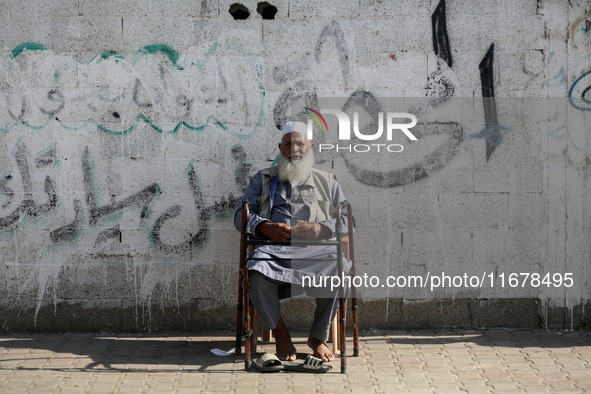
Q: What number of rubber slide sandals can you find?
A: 2